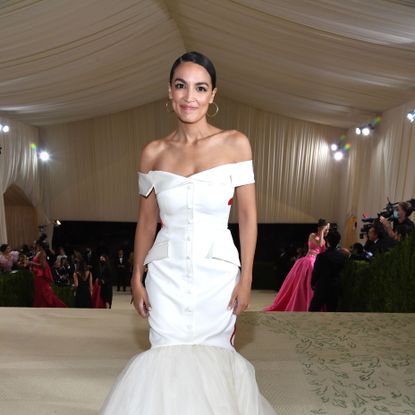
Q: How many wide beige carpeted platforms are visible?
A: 1